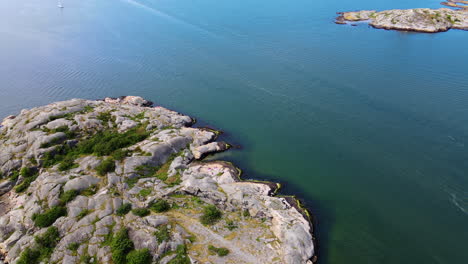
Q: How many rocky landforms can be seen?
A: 2